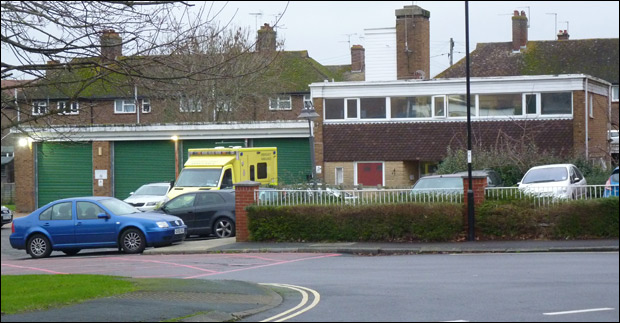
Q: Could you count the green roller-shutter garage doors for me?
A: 4